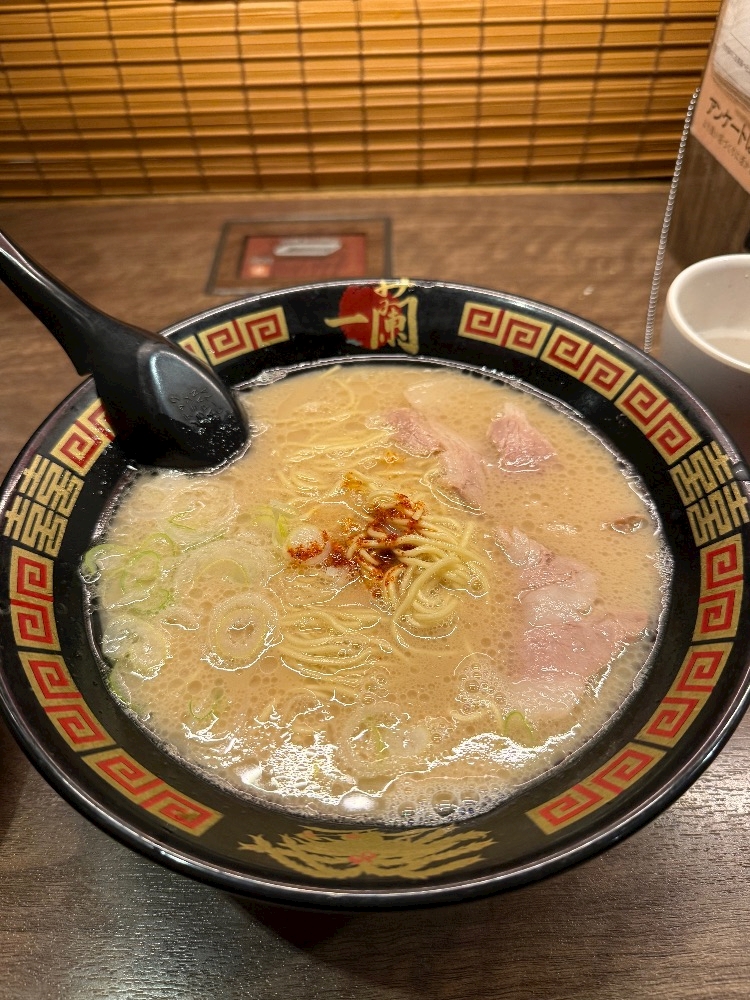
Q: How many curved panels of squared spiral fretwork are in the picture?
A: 12